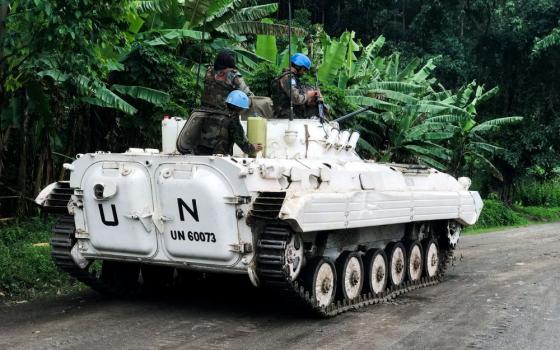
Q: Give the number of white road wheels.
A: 6